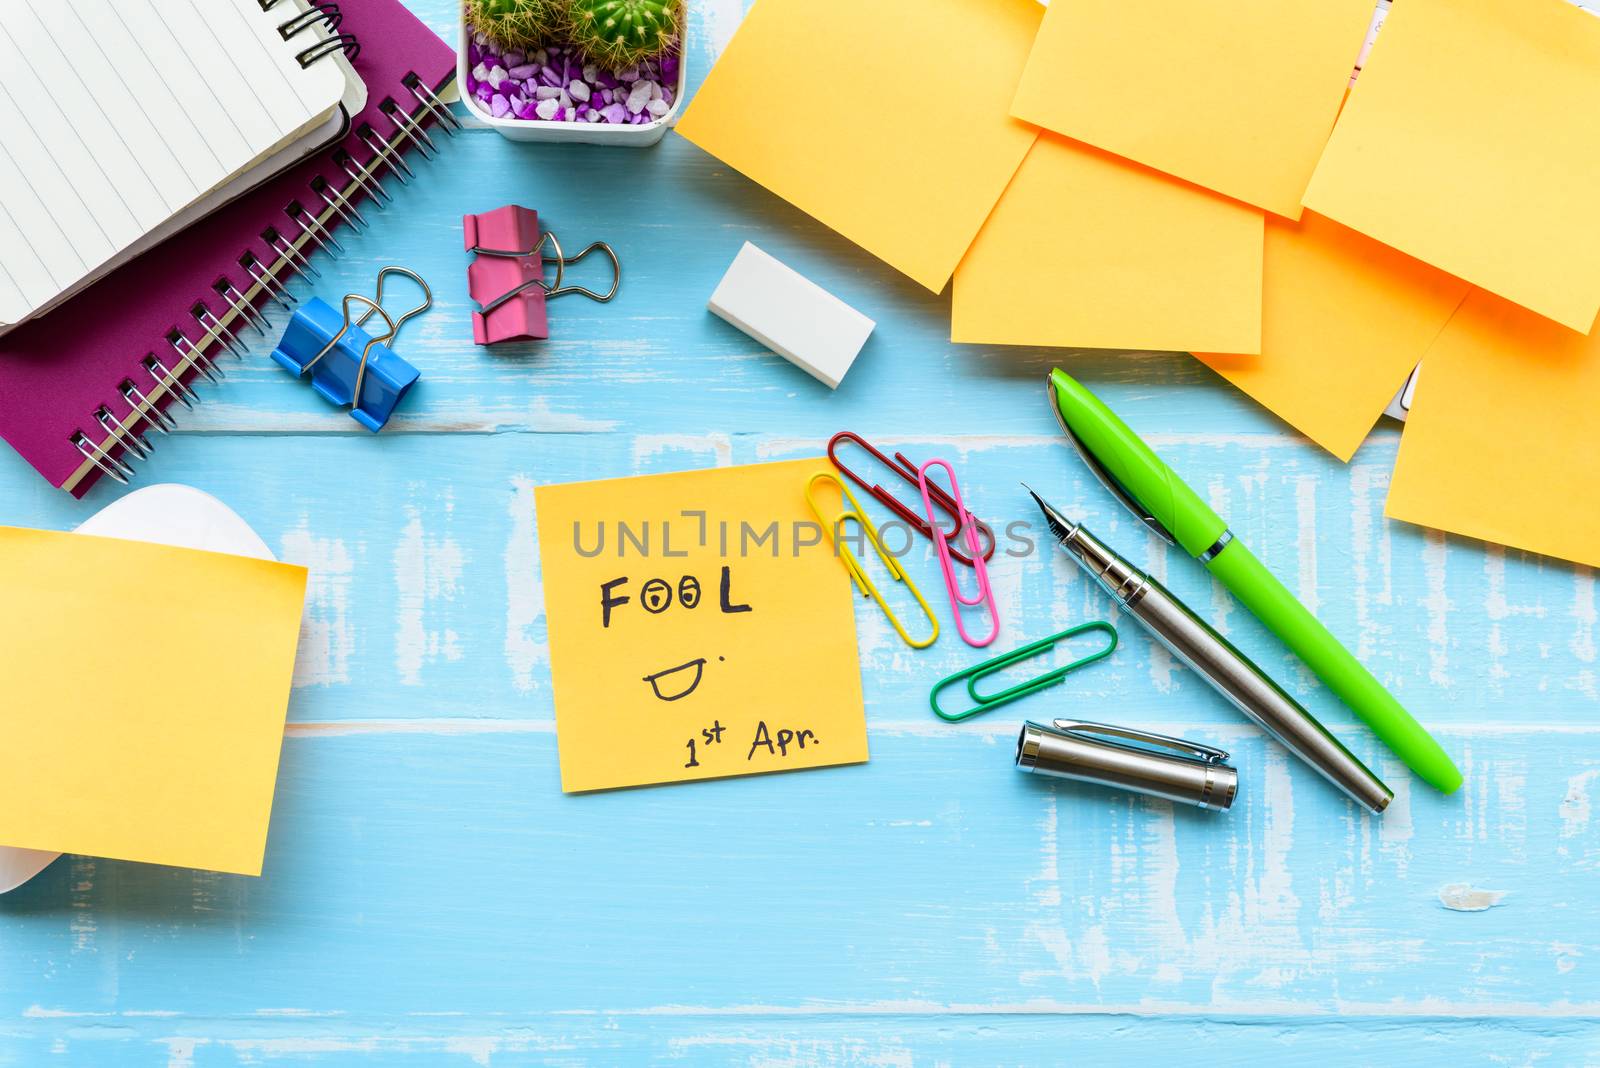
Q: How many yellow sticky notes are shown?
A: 8